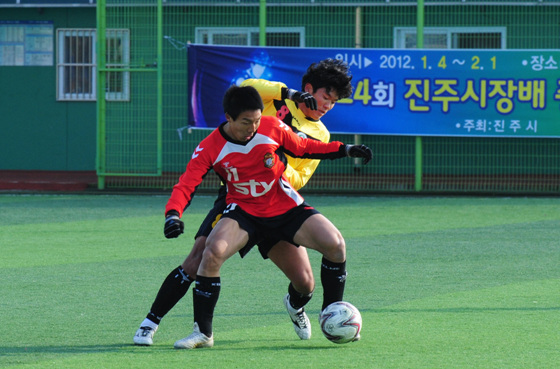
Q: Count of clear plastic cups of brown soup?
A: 0